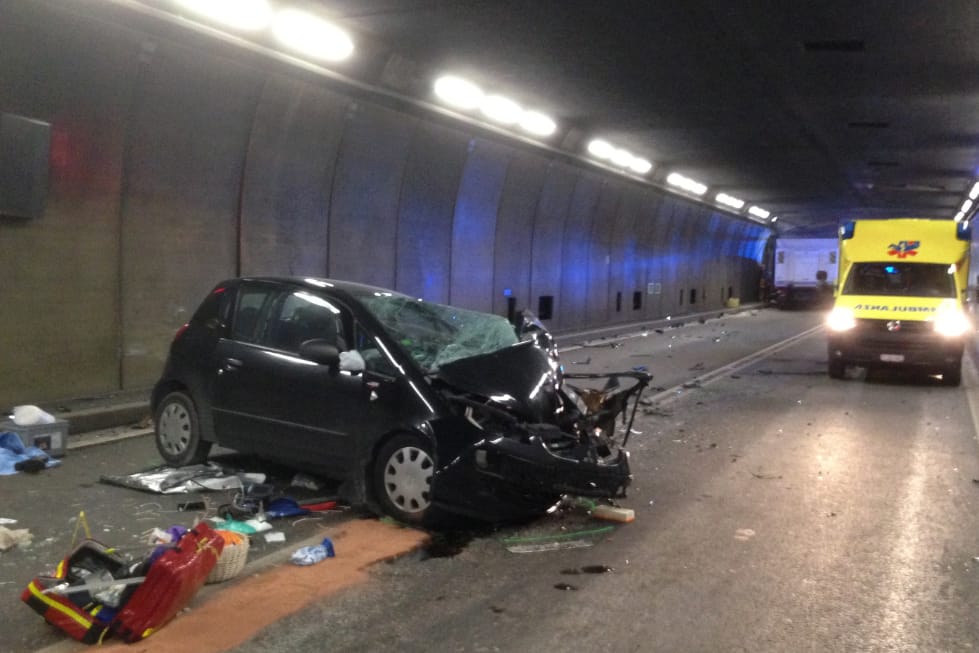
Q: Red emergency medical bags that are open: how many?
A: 1